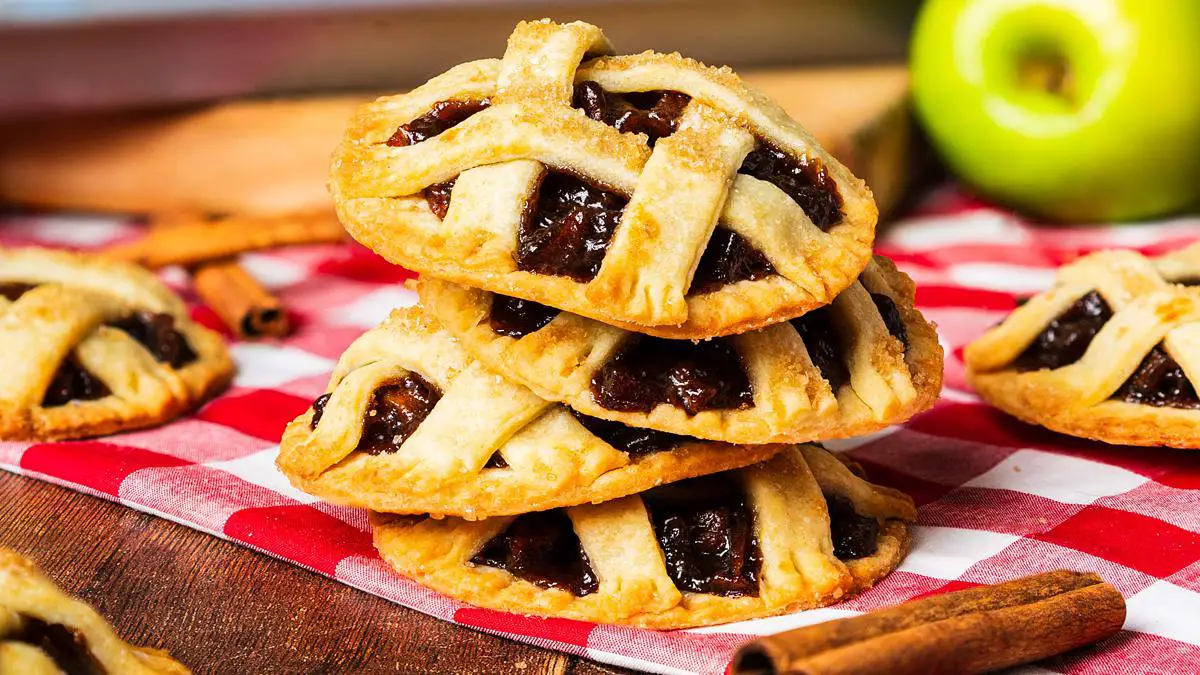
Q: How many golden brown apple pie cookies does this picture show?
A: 7